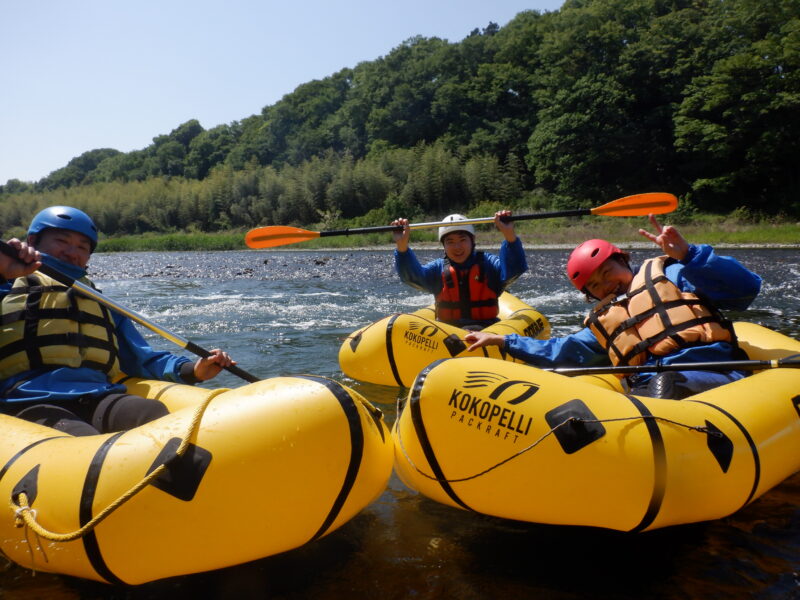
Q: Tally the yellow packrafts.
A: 3